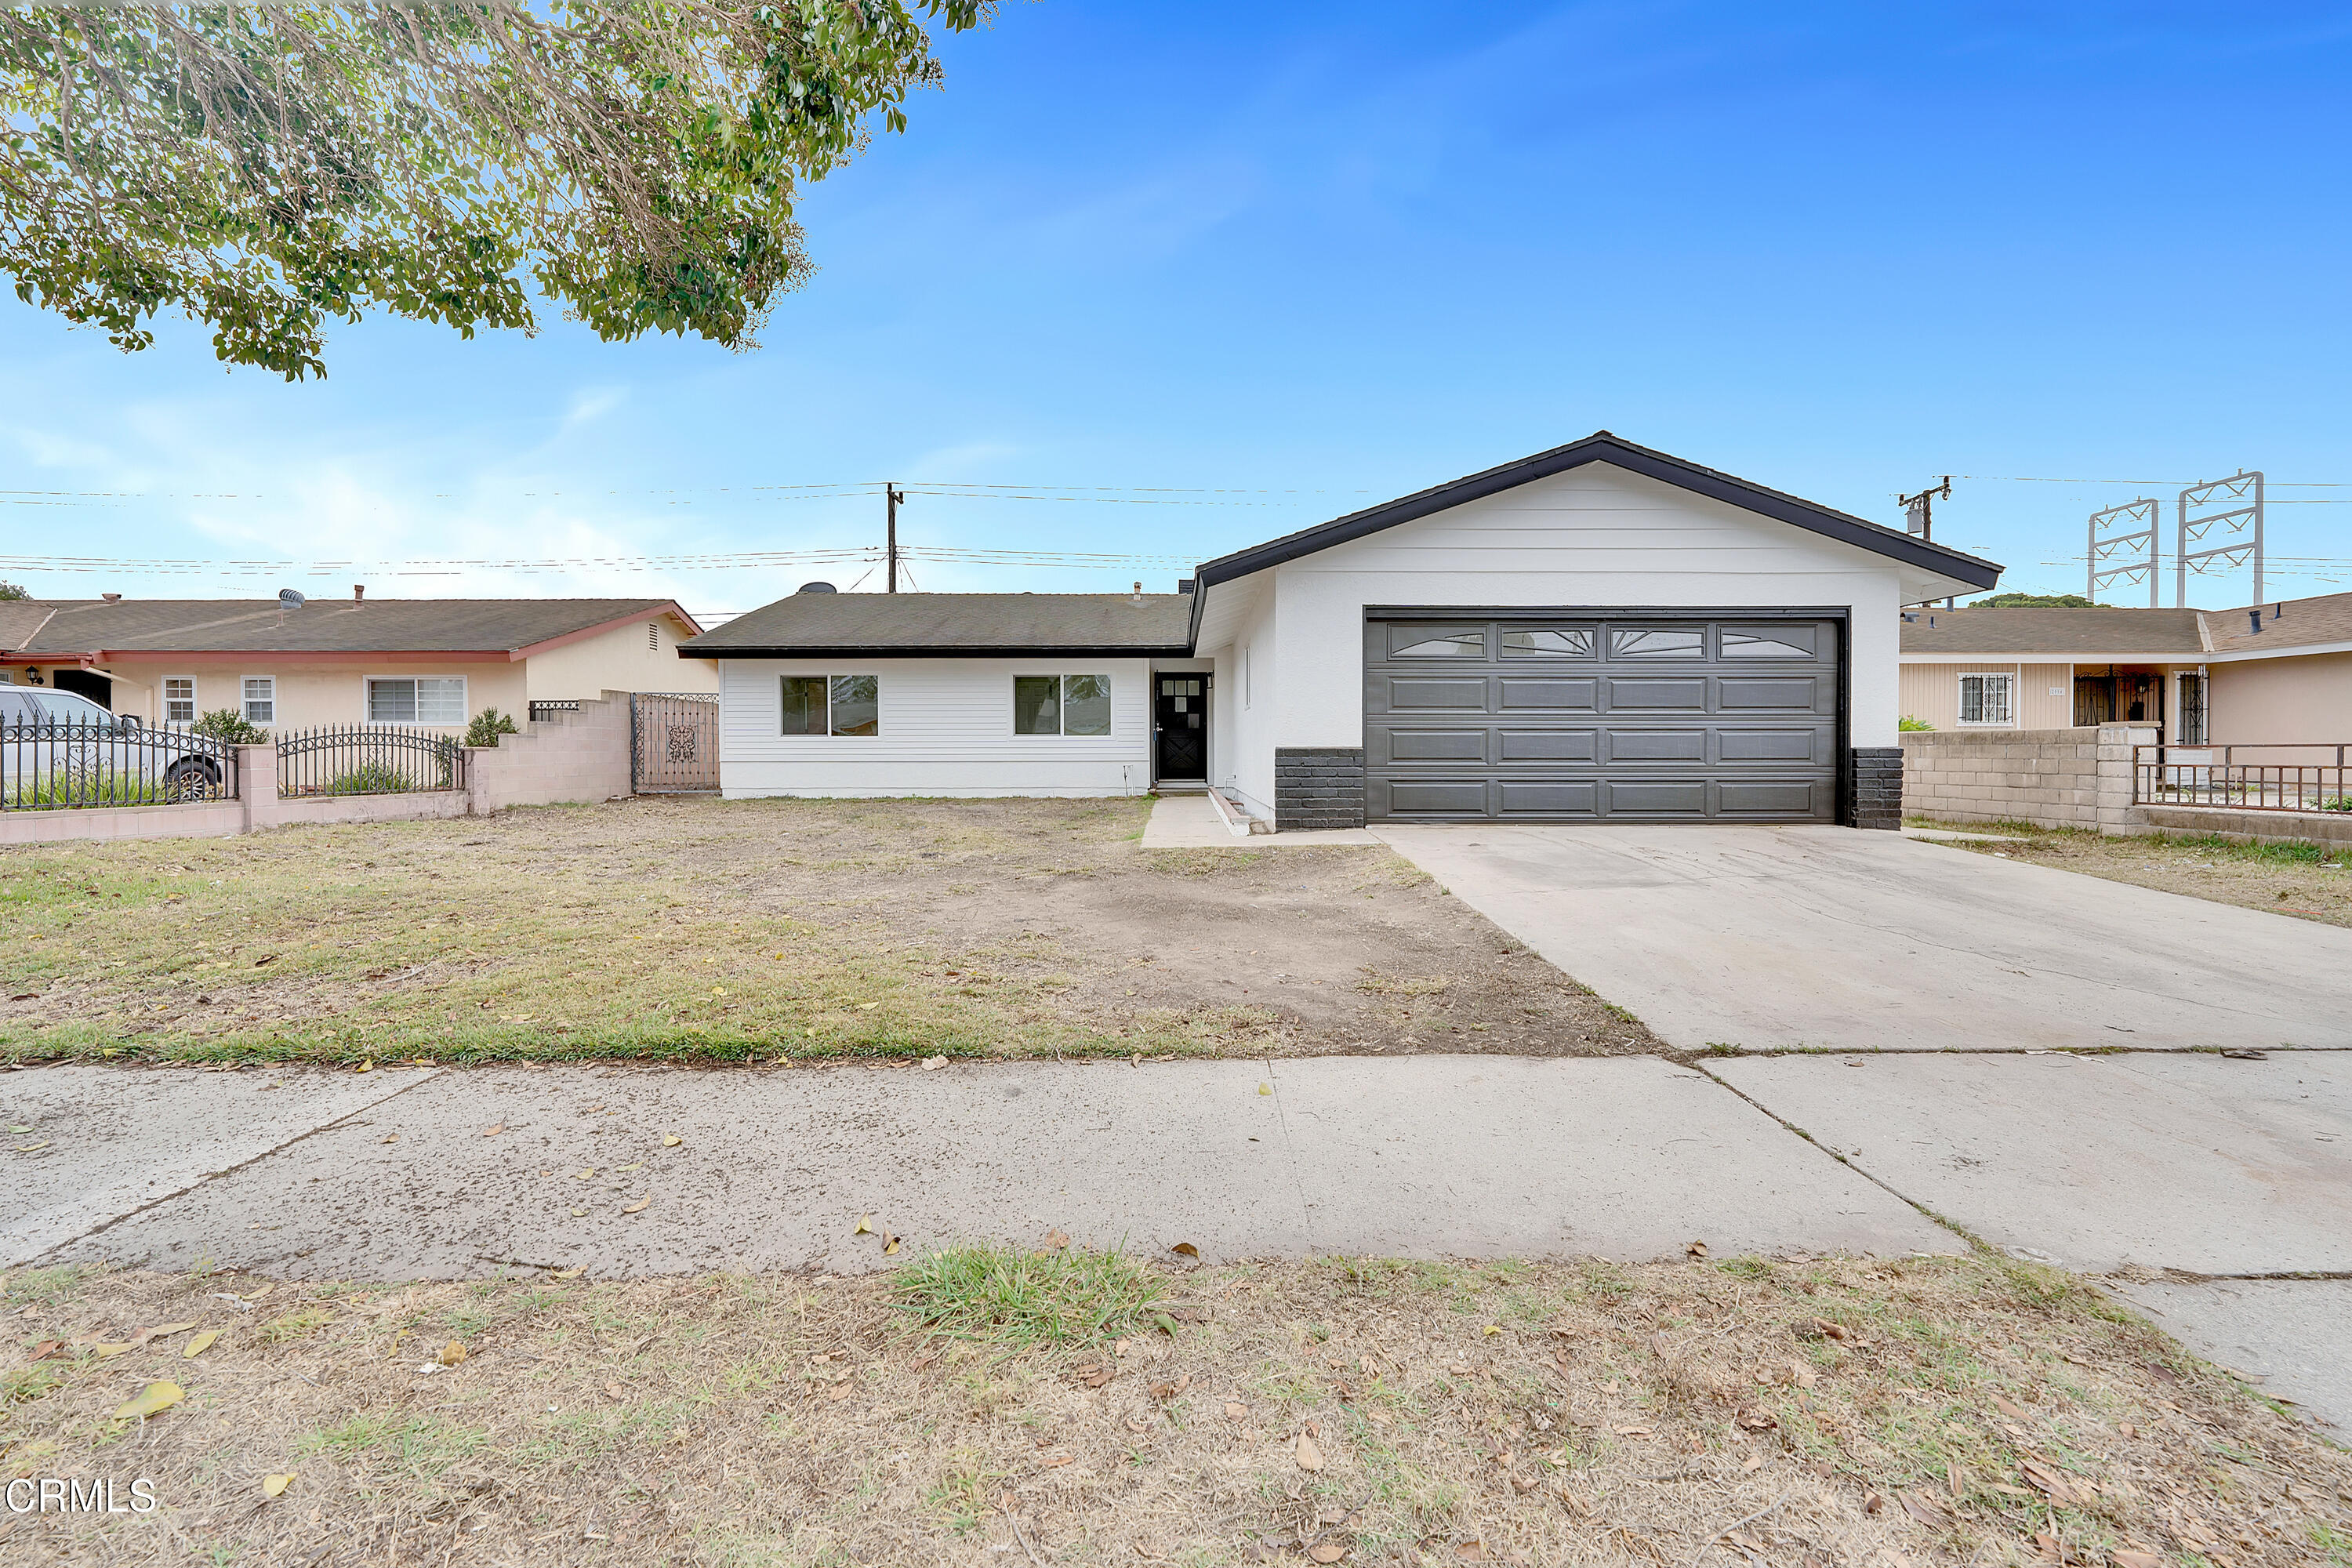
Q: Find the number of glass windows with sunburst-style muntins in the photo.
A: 4